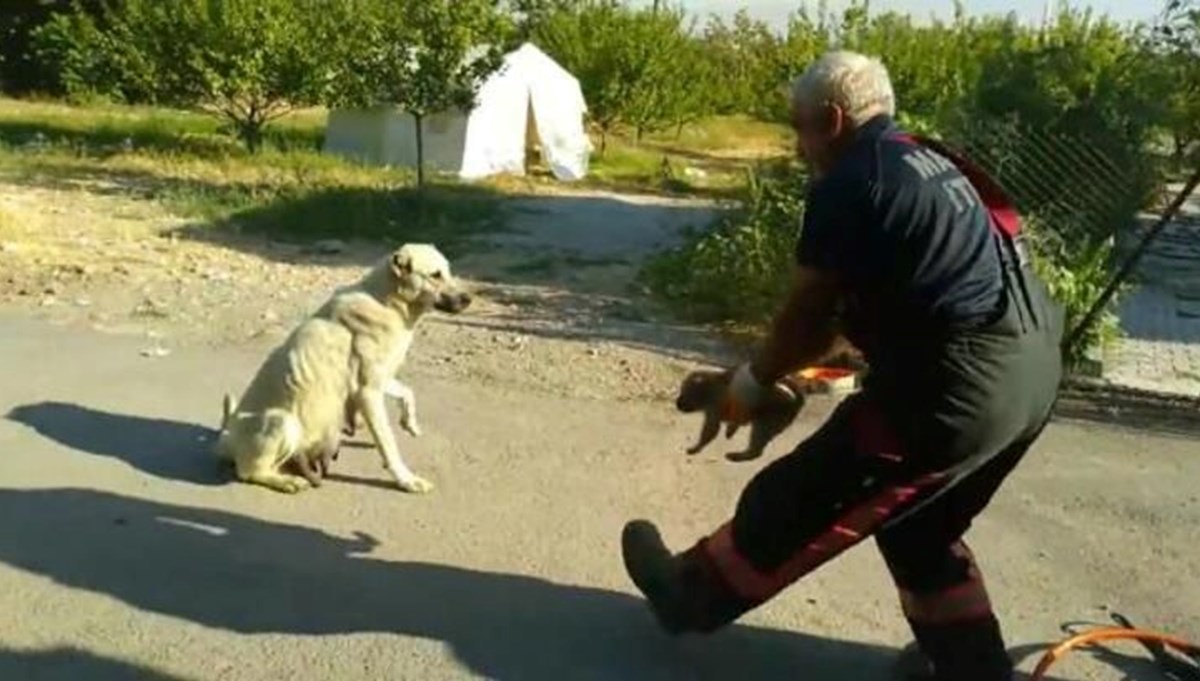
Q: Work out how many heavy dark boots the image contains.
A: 2